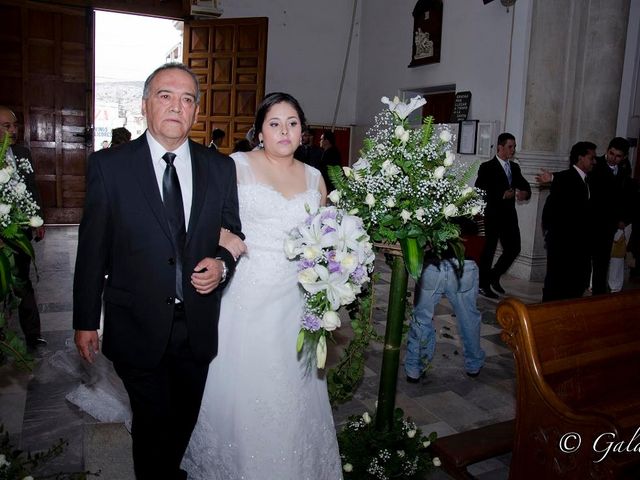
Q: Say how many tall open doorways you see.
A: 1